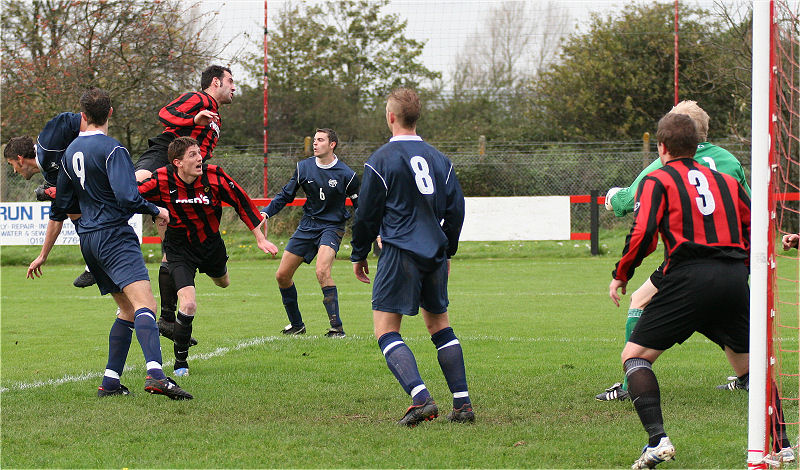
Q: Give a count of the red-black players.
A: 3